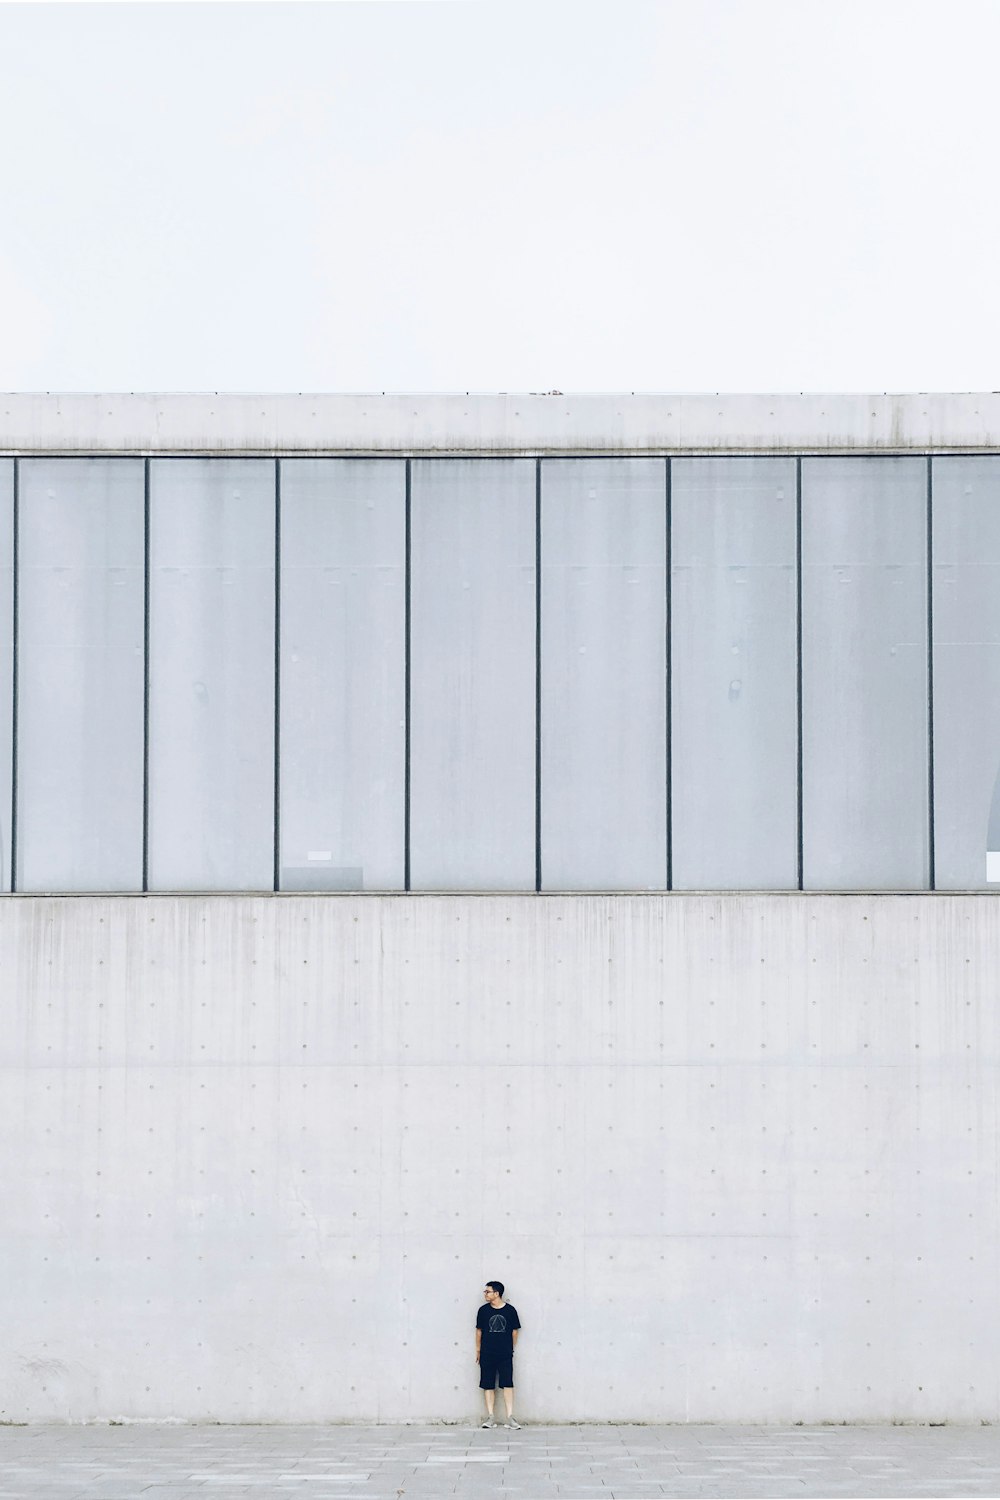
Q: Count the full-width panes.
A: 7